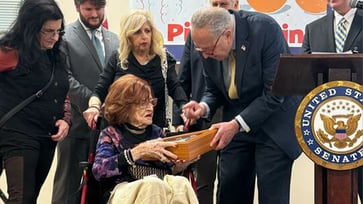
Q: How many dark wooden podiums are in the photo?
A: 1